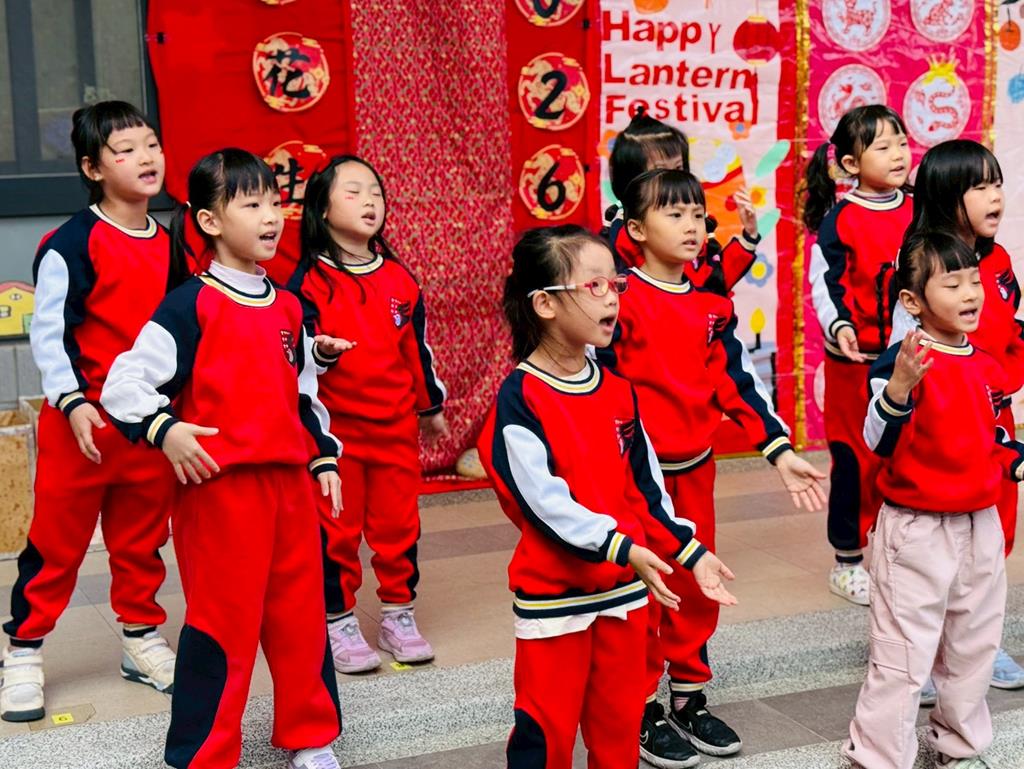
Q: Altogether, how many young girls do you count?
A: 9